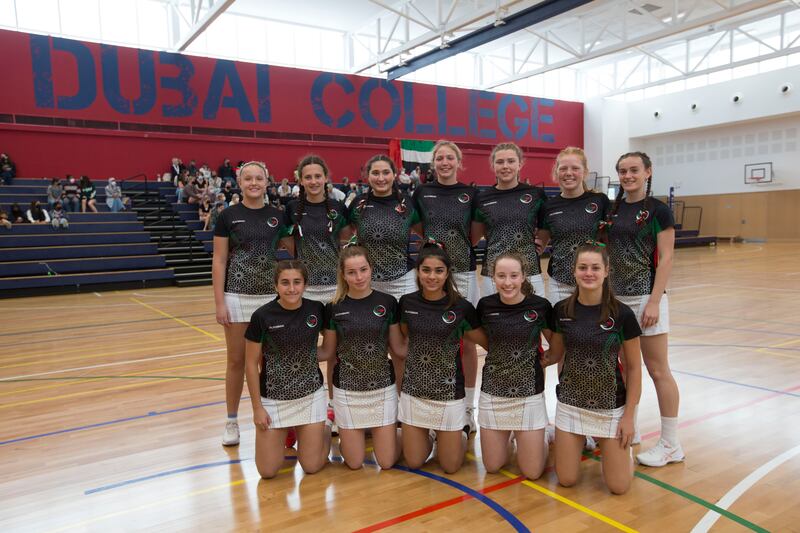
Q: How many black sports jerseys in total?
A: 12